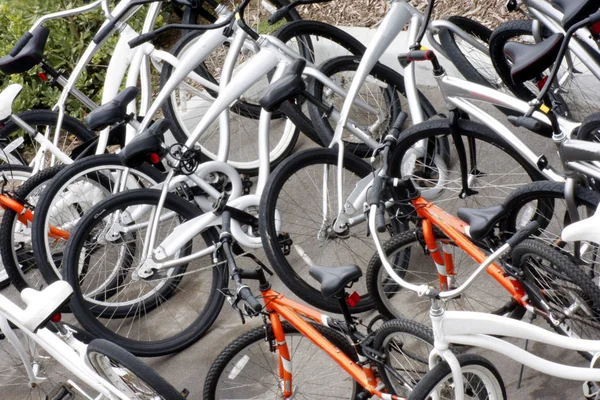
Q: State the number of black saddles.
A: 8